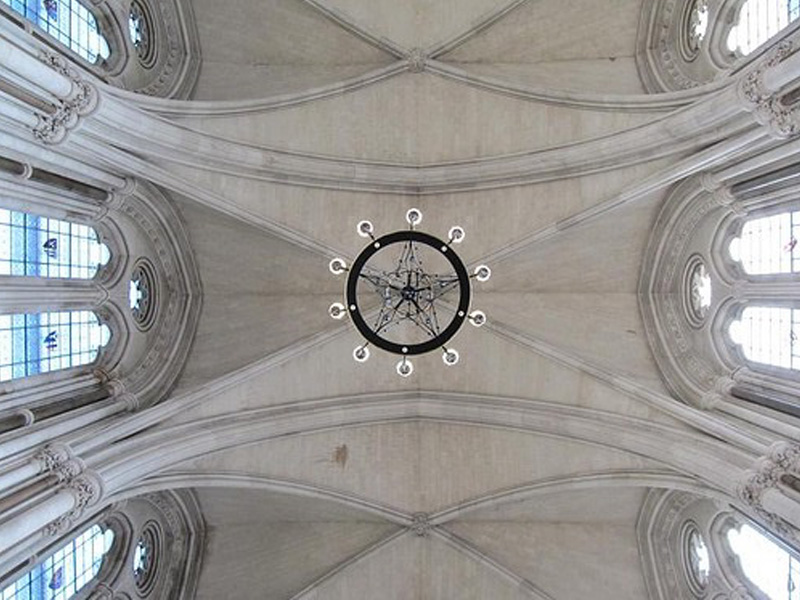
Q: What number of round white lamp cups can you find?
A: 10